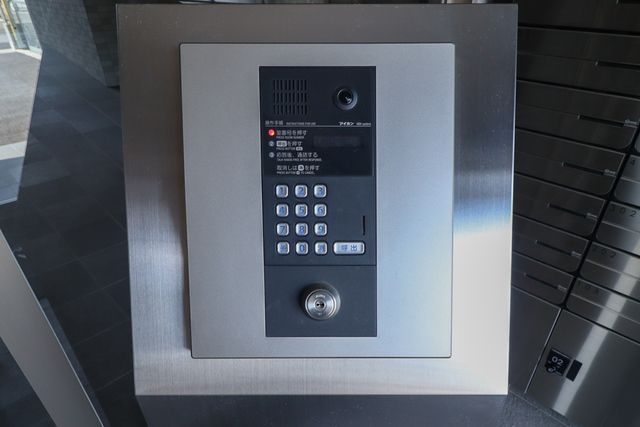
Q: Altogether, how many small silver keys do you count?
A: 12